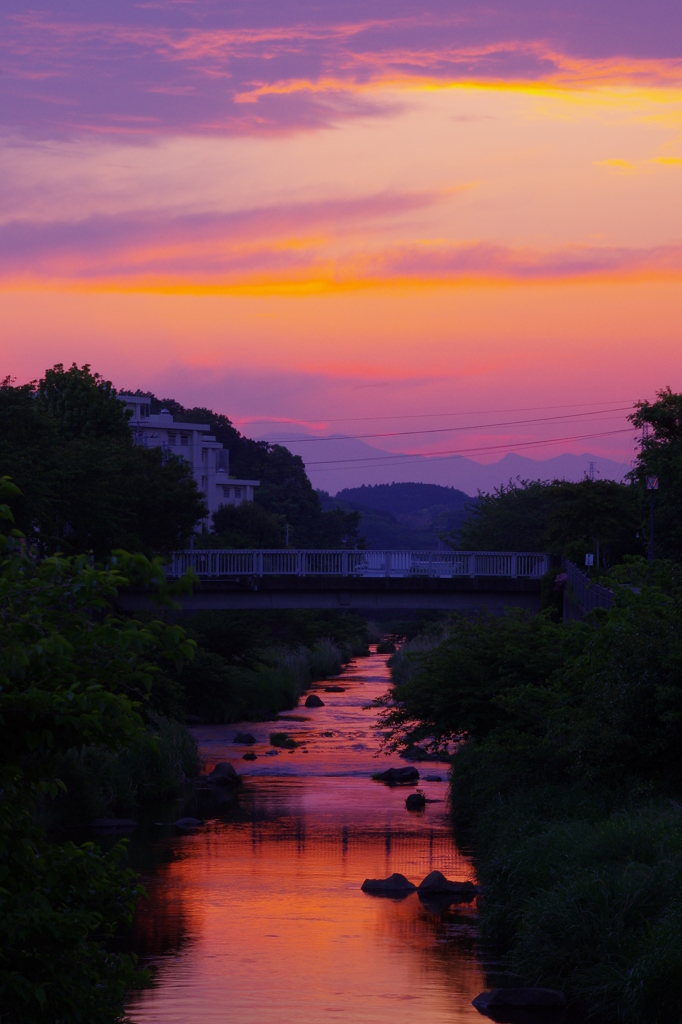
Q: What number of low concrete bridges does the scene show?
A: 1